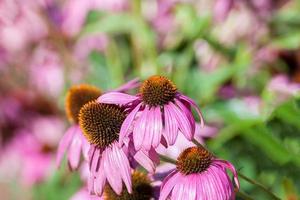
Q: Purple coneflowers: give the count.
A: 5